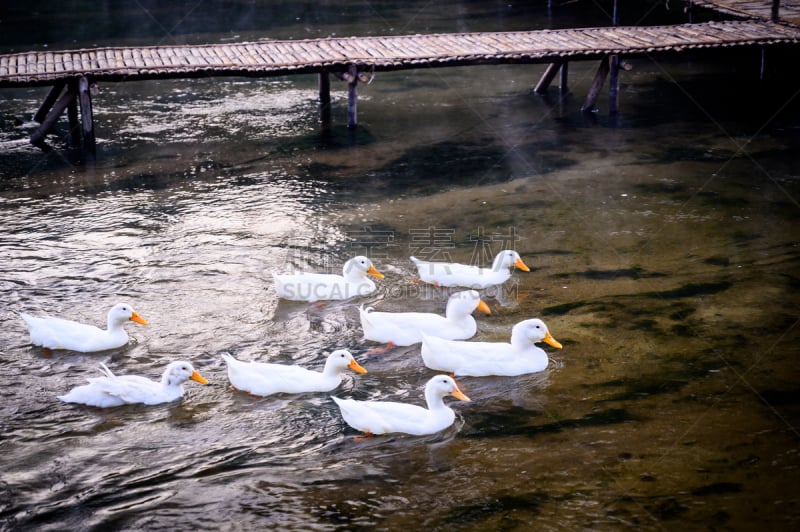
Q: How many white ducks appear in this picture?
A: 8